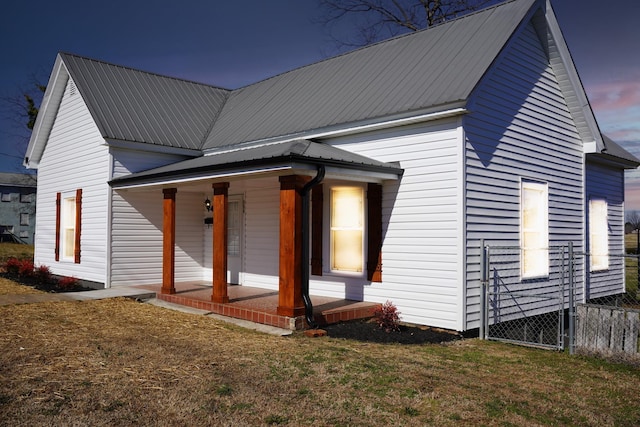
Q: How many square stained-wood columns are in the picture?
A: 3